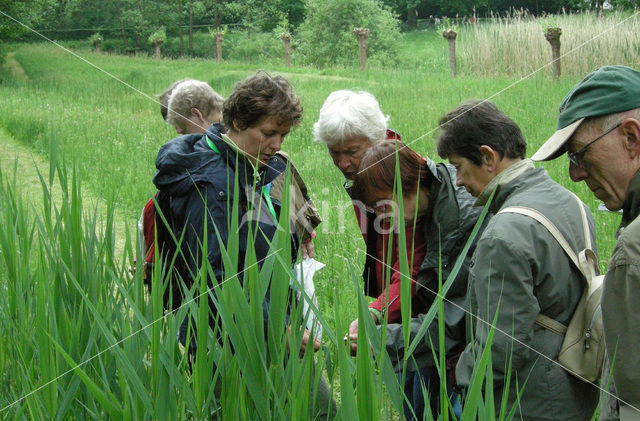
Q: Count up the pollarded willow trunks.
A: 7